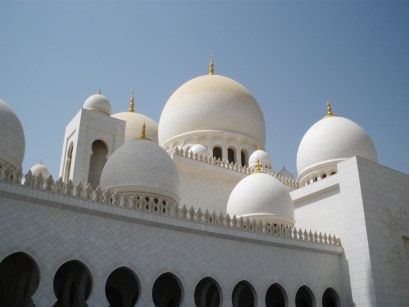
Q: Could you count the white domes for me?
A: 11